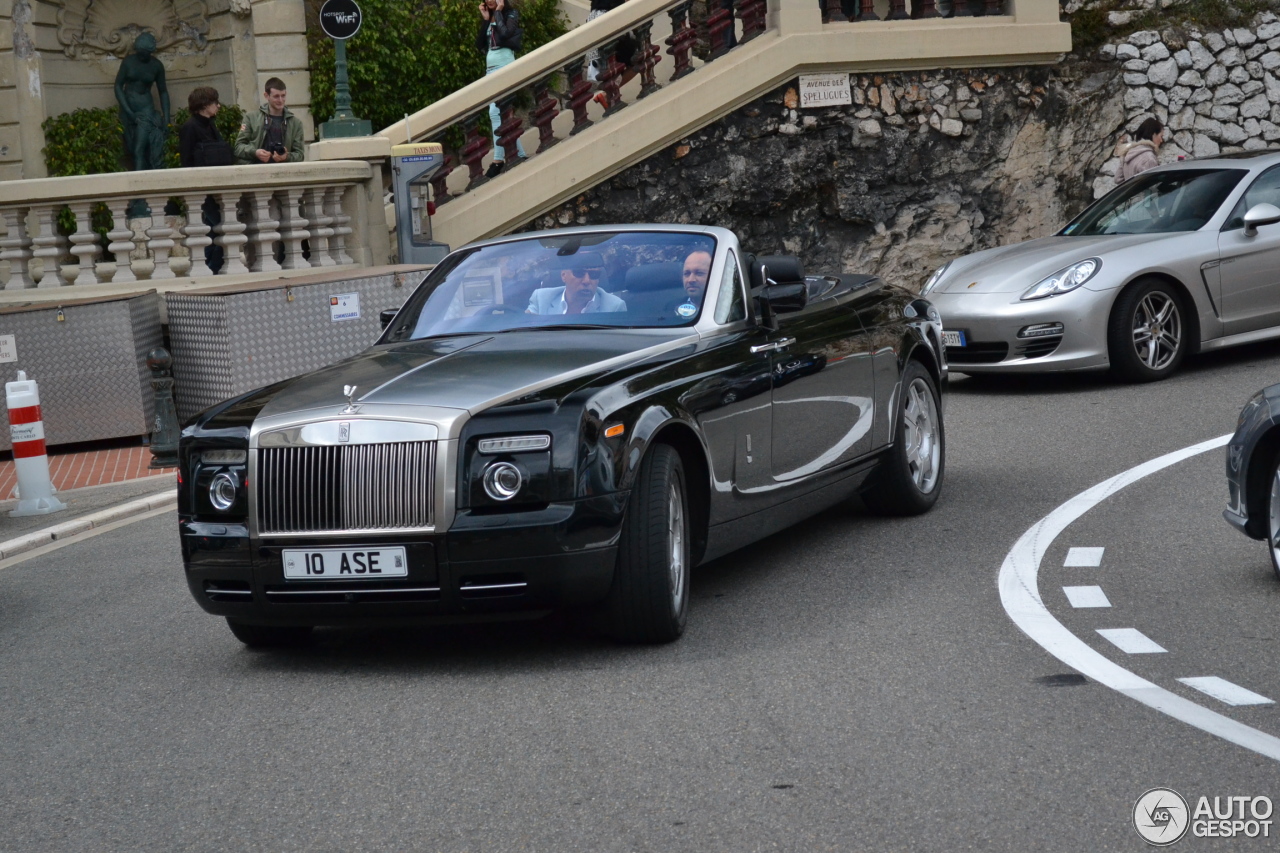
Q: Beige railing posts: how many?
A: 11